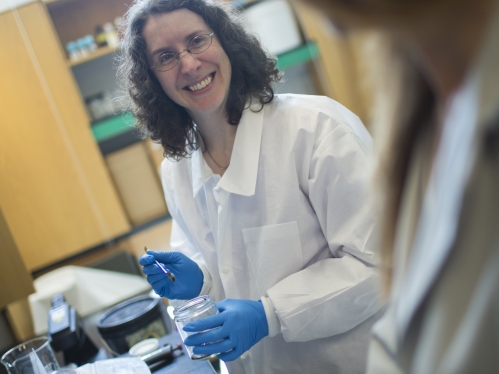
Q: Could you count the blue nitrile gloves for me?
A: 2